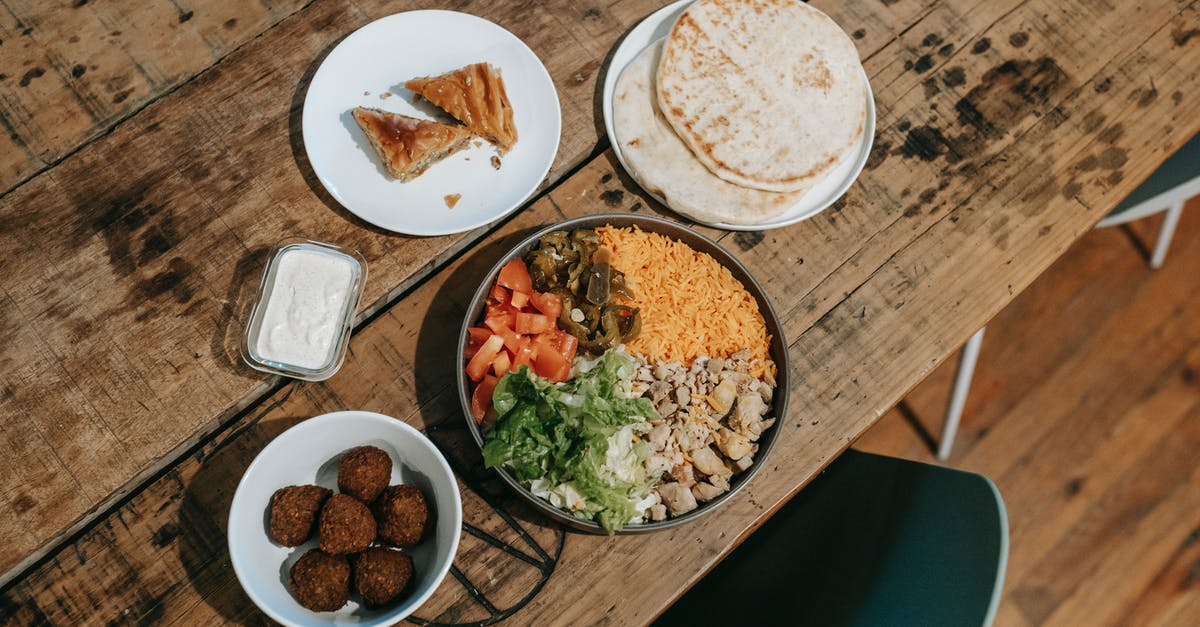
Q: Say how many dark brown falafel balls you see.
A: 6